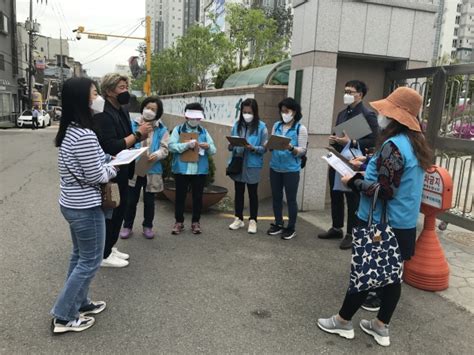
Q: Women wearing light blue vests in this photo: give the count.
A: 5